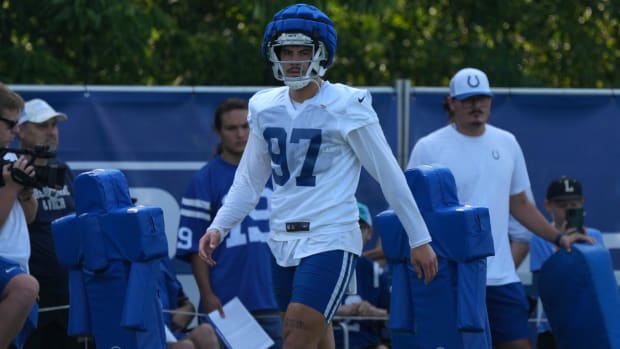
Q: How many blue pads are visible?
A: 3